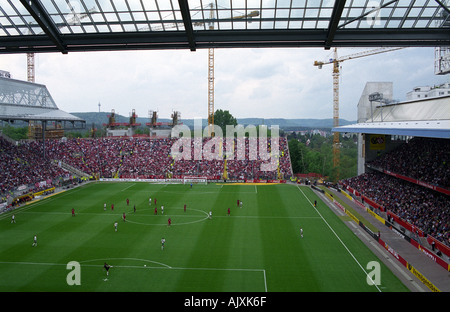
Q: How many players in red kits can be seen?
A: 10